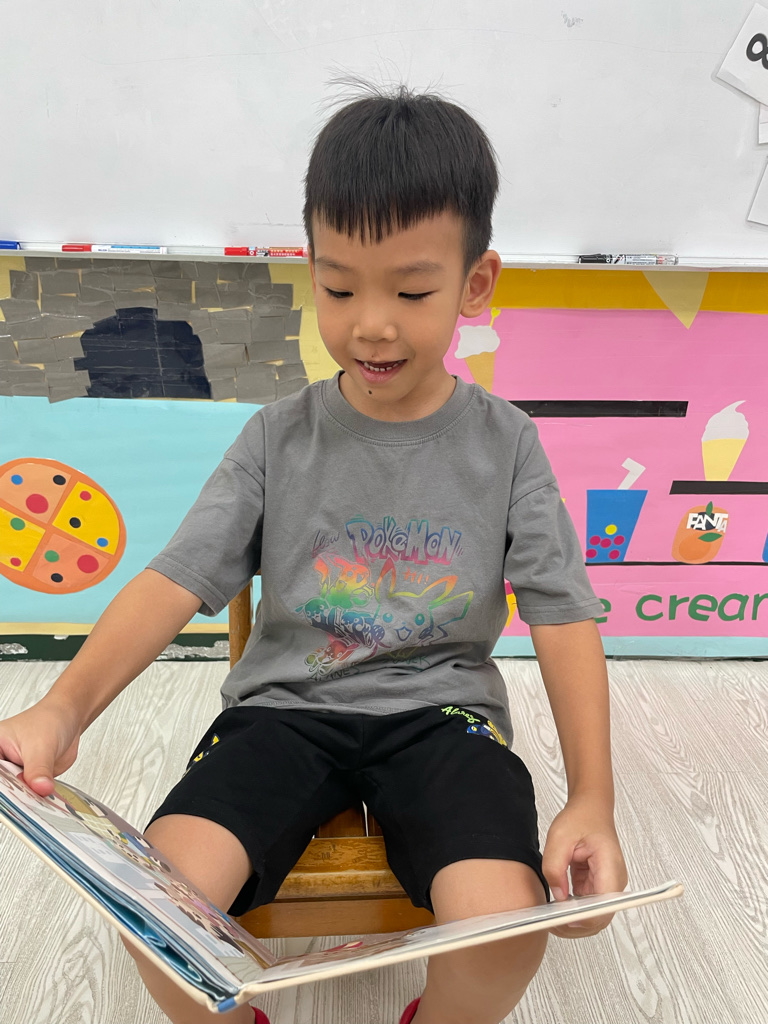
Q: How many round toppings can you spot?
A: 11